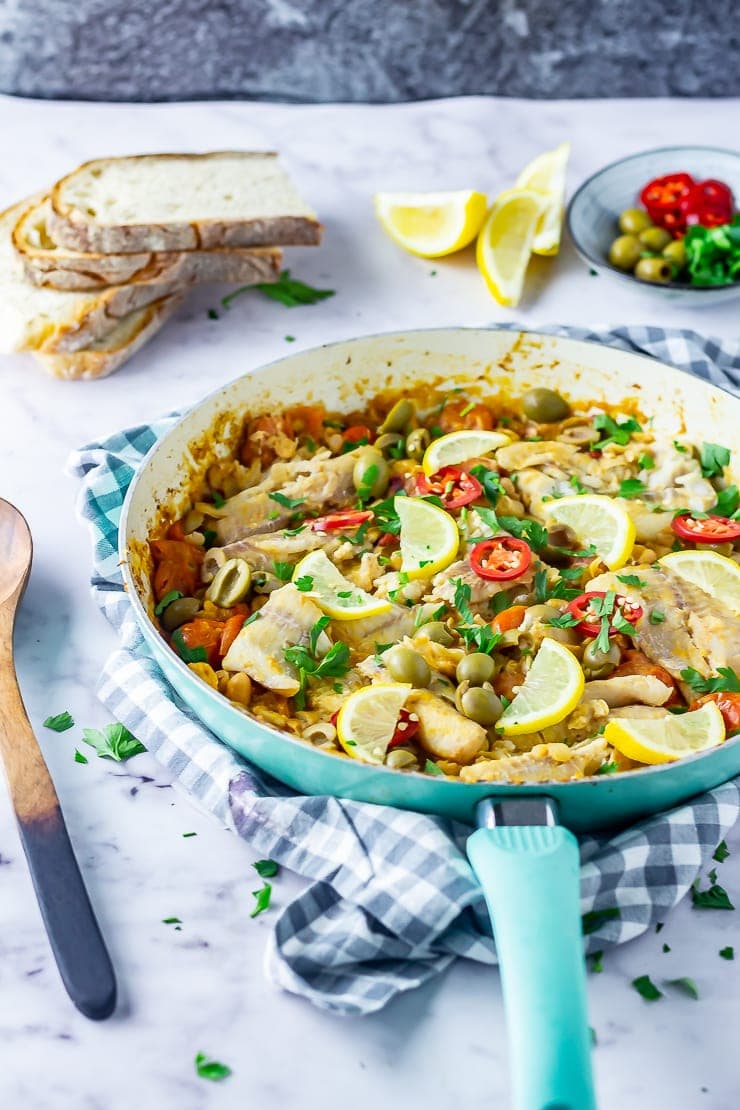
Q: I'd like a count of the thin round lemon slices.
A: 8